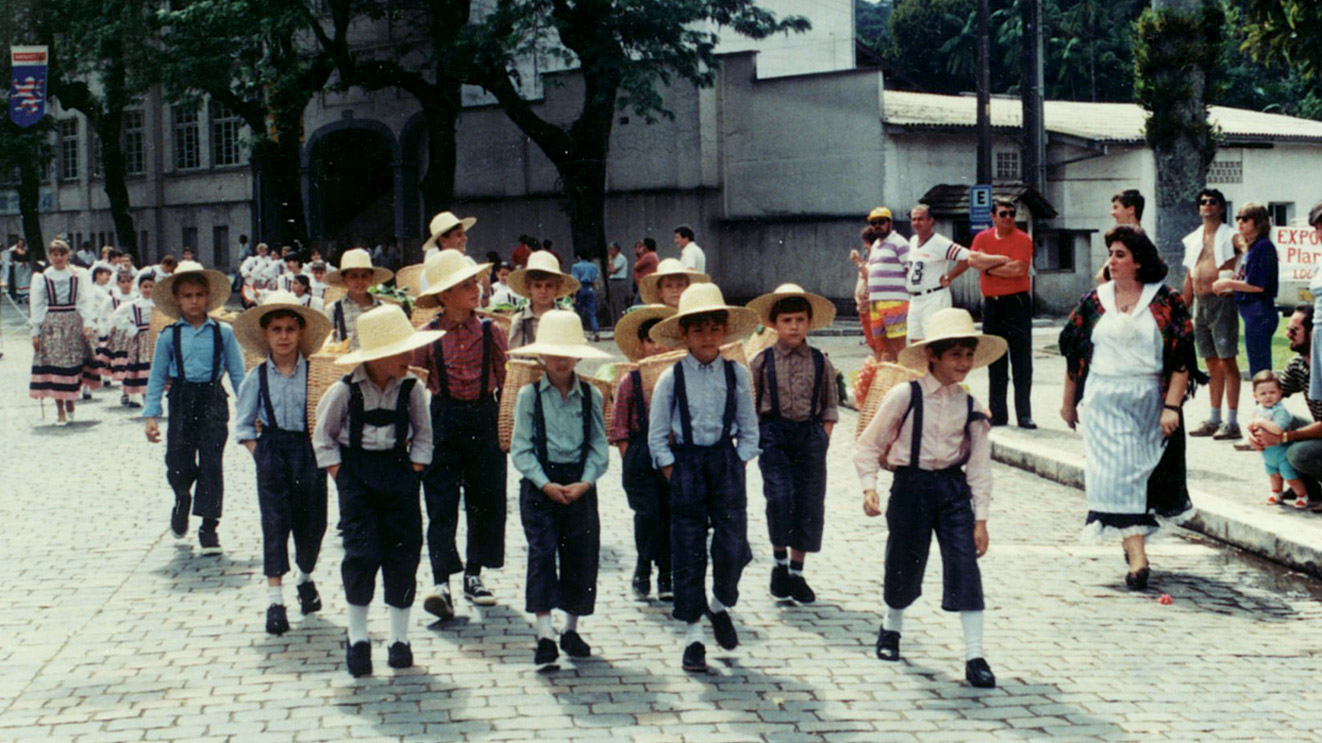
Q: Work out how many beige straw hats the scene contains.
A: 13